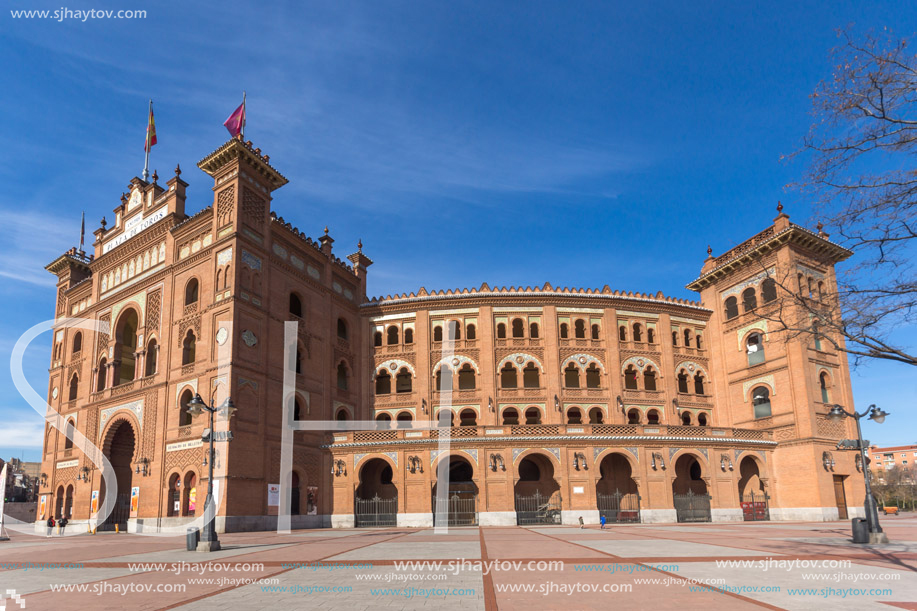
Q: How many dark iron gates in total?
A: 6